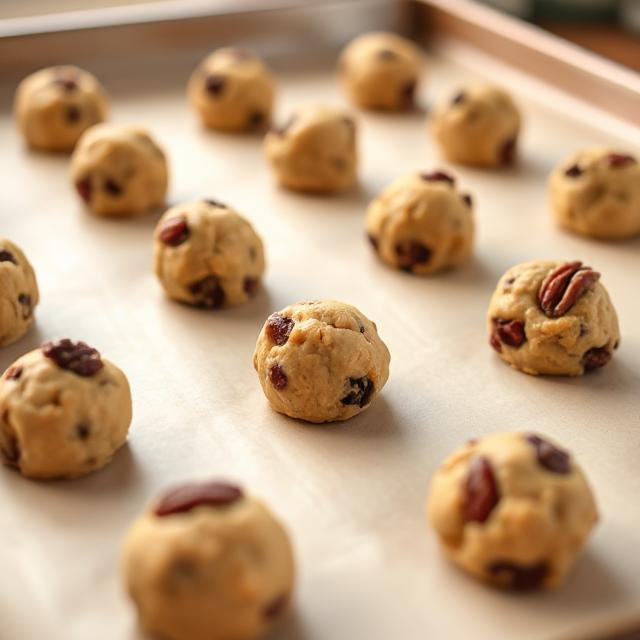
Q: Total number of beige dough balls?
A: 15